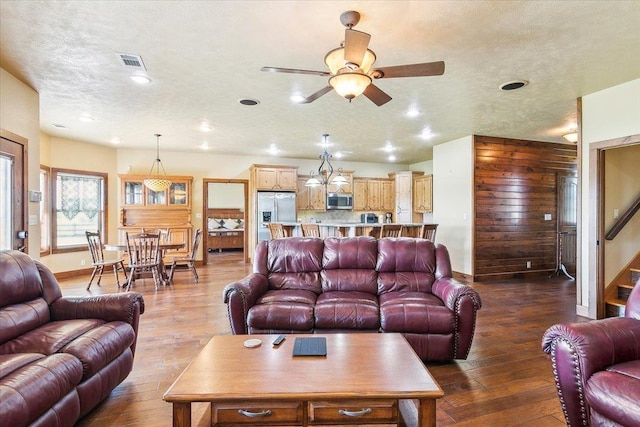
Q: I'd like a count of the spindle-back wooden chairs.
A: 4